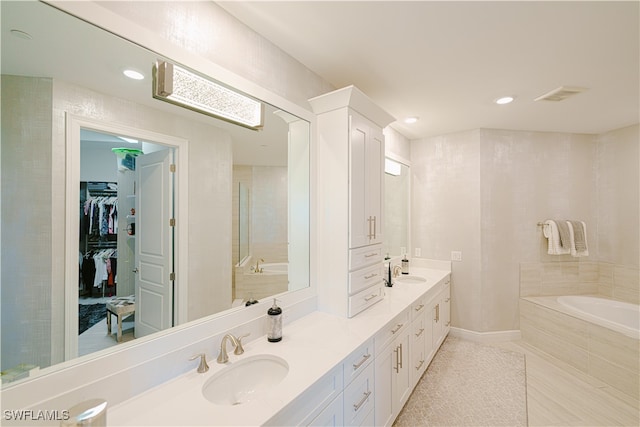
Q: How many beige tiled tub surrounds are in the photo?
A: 1